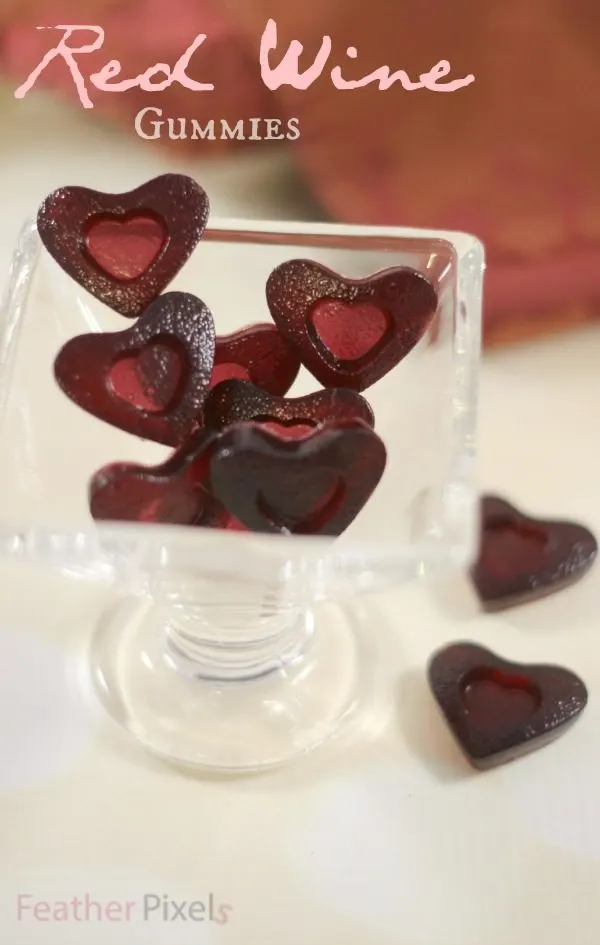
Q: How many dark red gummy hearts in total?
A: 9